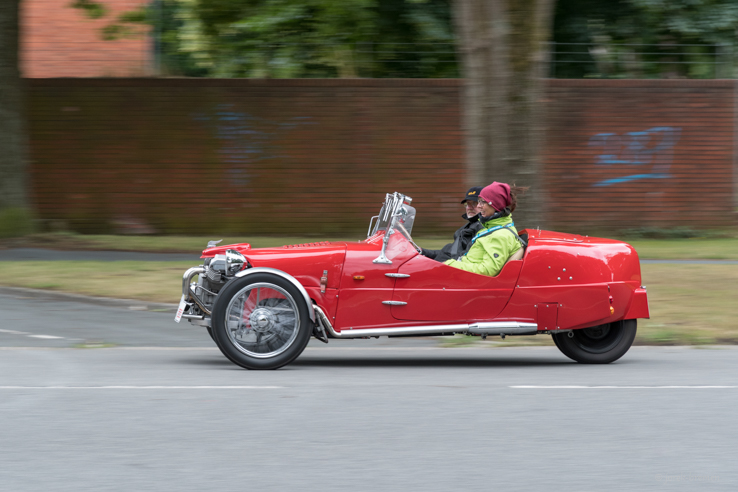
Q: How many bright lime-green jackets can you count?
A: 1